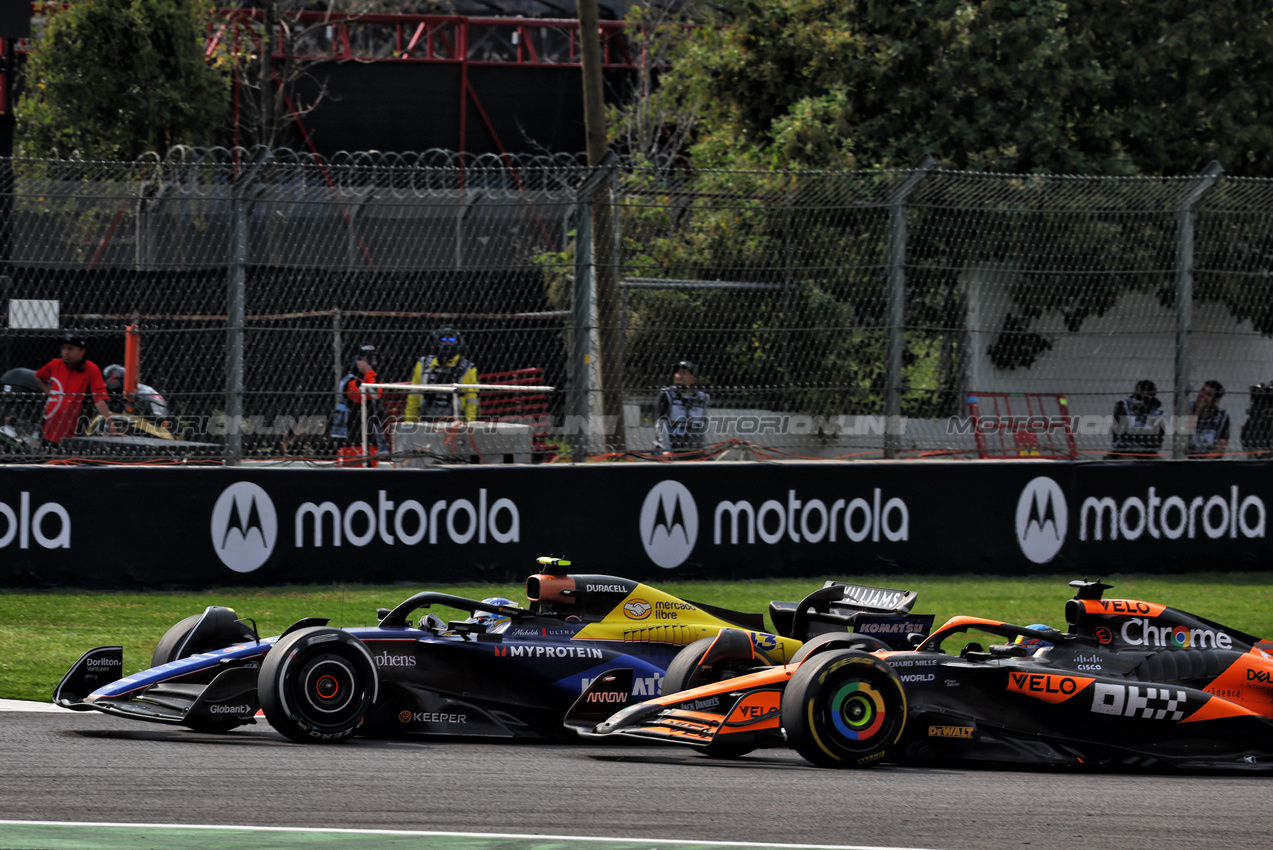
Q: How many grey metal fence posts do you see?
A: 4